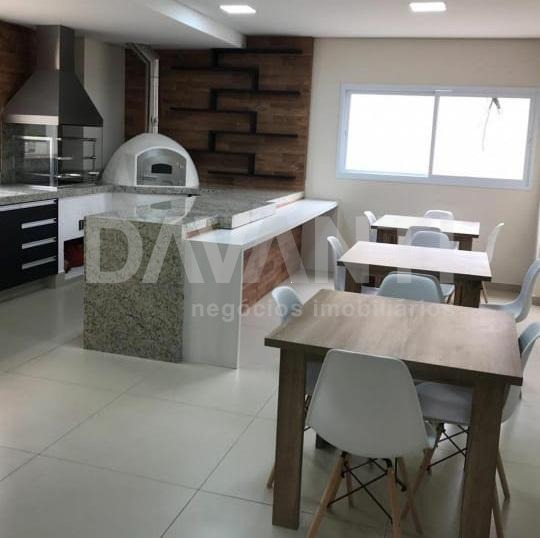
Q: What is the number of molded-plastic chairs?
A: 12